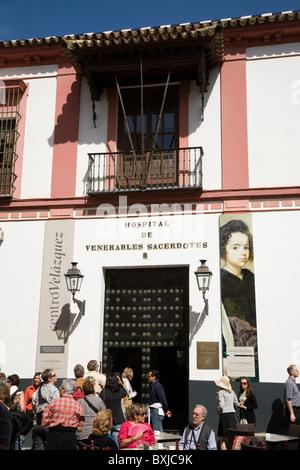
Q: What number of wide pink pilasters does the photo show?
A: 2